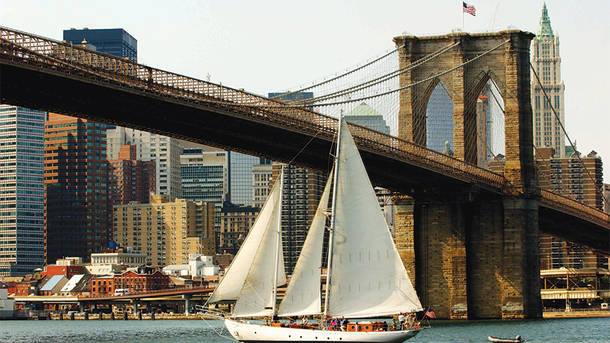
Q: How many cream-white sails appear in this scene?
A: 4